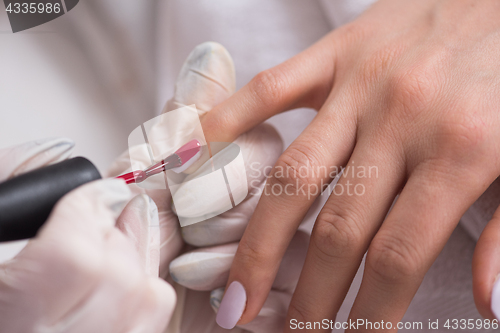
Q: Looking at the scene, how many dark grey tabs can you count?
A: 1